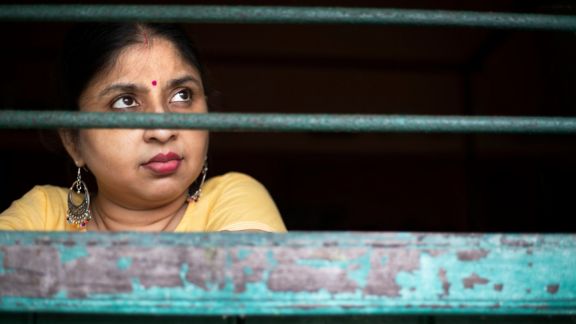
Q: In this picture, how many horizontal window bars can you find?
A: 2